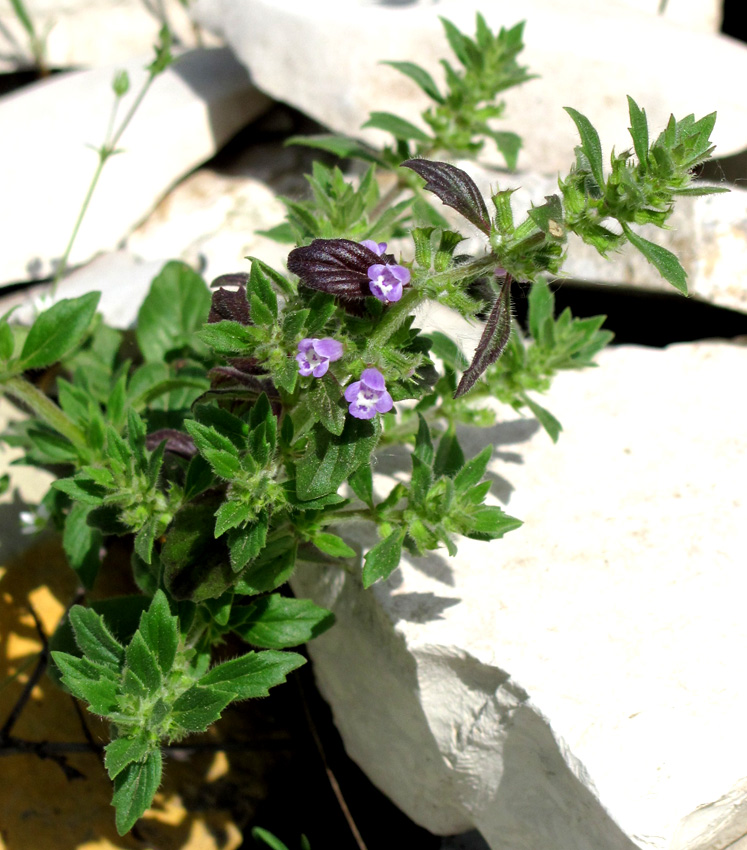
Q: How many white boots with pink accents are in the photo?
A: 0